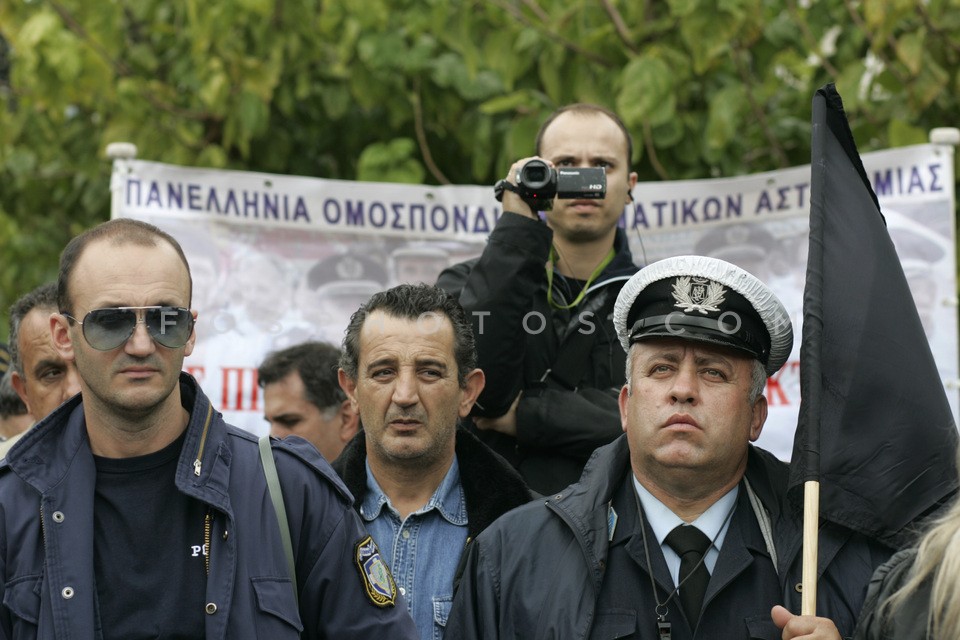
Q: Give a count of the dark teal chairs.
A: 0